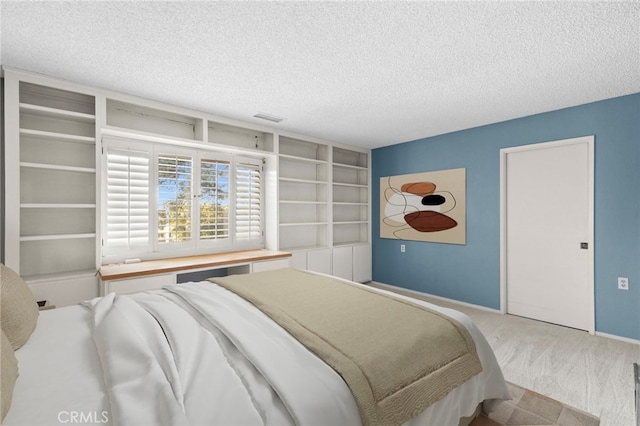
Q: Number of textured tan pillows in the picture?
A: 2